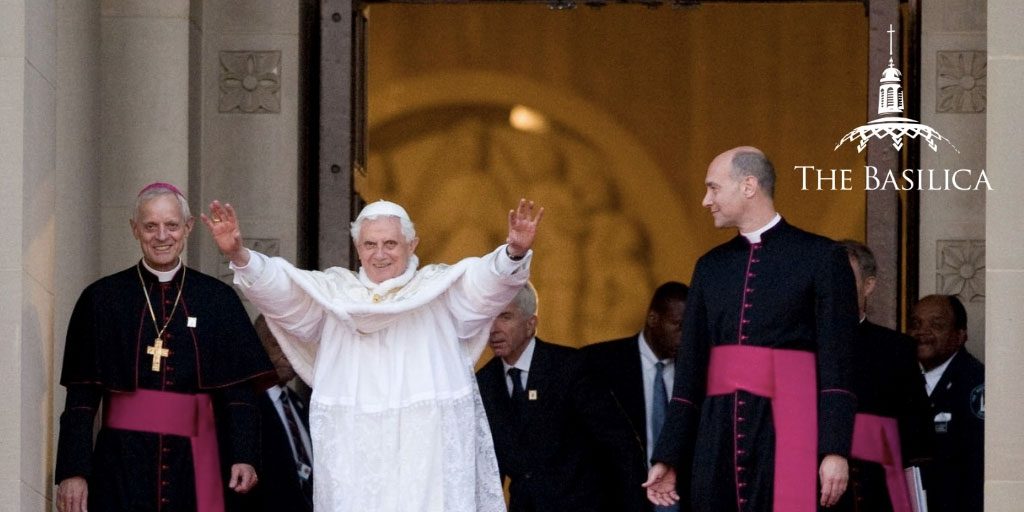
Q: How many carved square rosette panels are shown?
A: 4